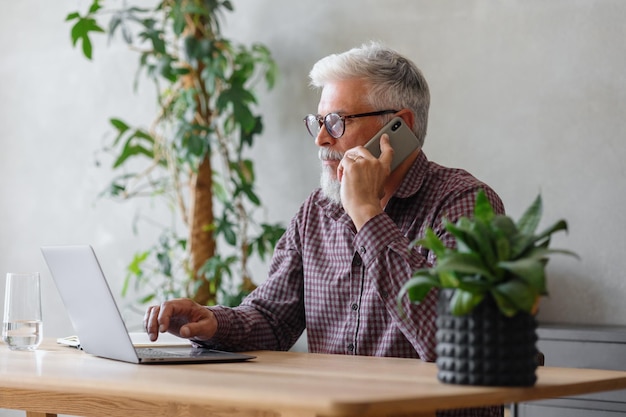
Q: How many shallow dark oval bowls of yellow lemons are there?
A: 0